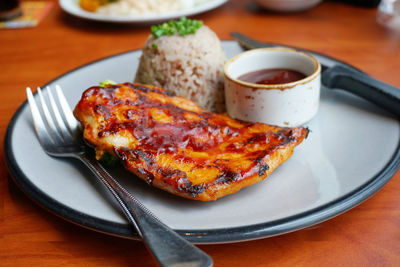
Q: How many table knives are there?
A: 1